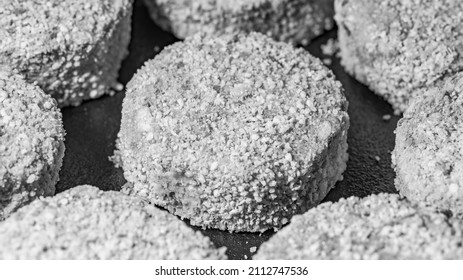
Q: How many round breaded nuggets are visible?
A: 8